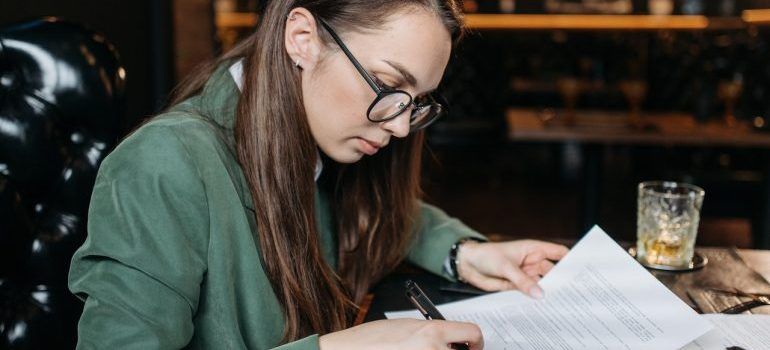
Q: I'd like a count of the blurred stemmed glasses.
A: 3